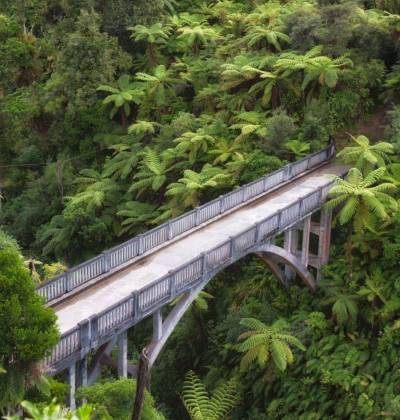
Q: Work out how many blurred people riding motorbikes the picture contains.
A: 0